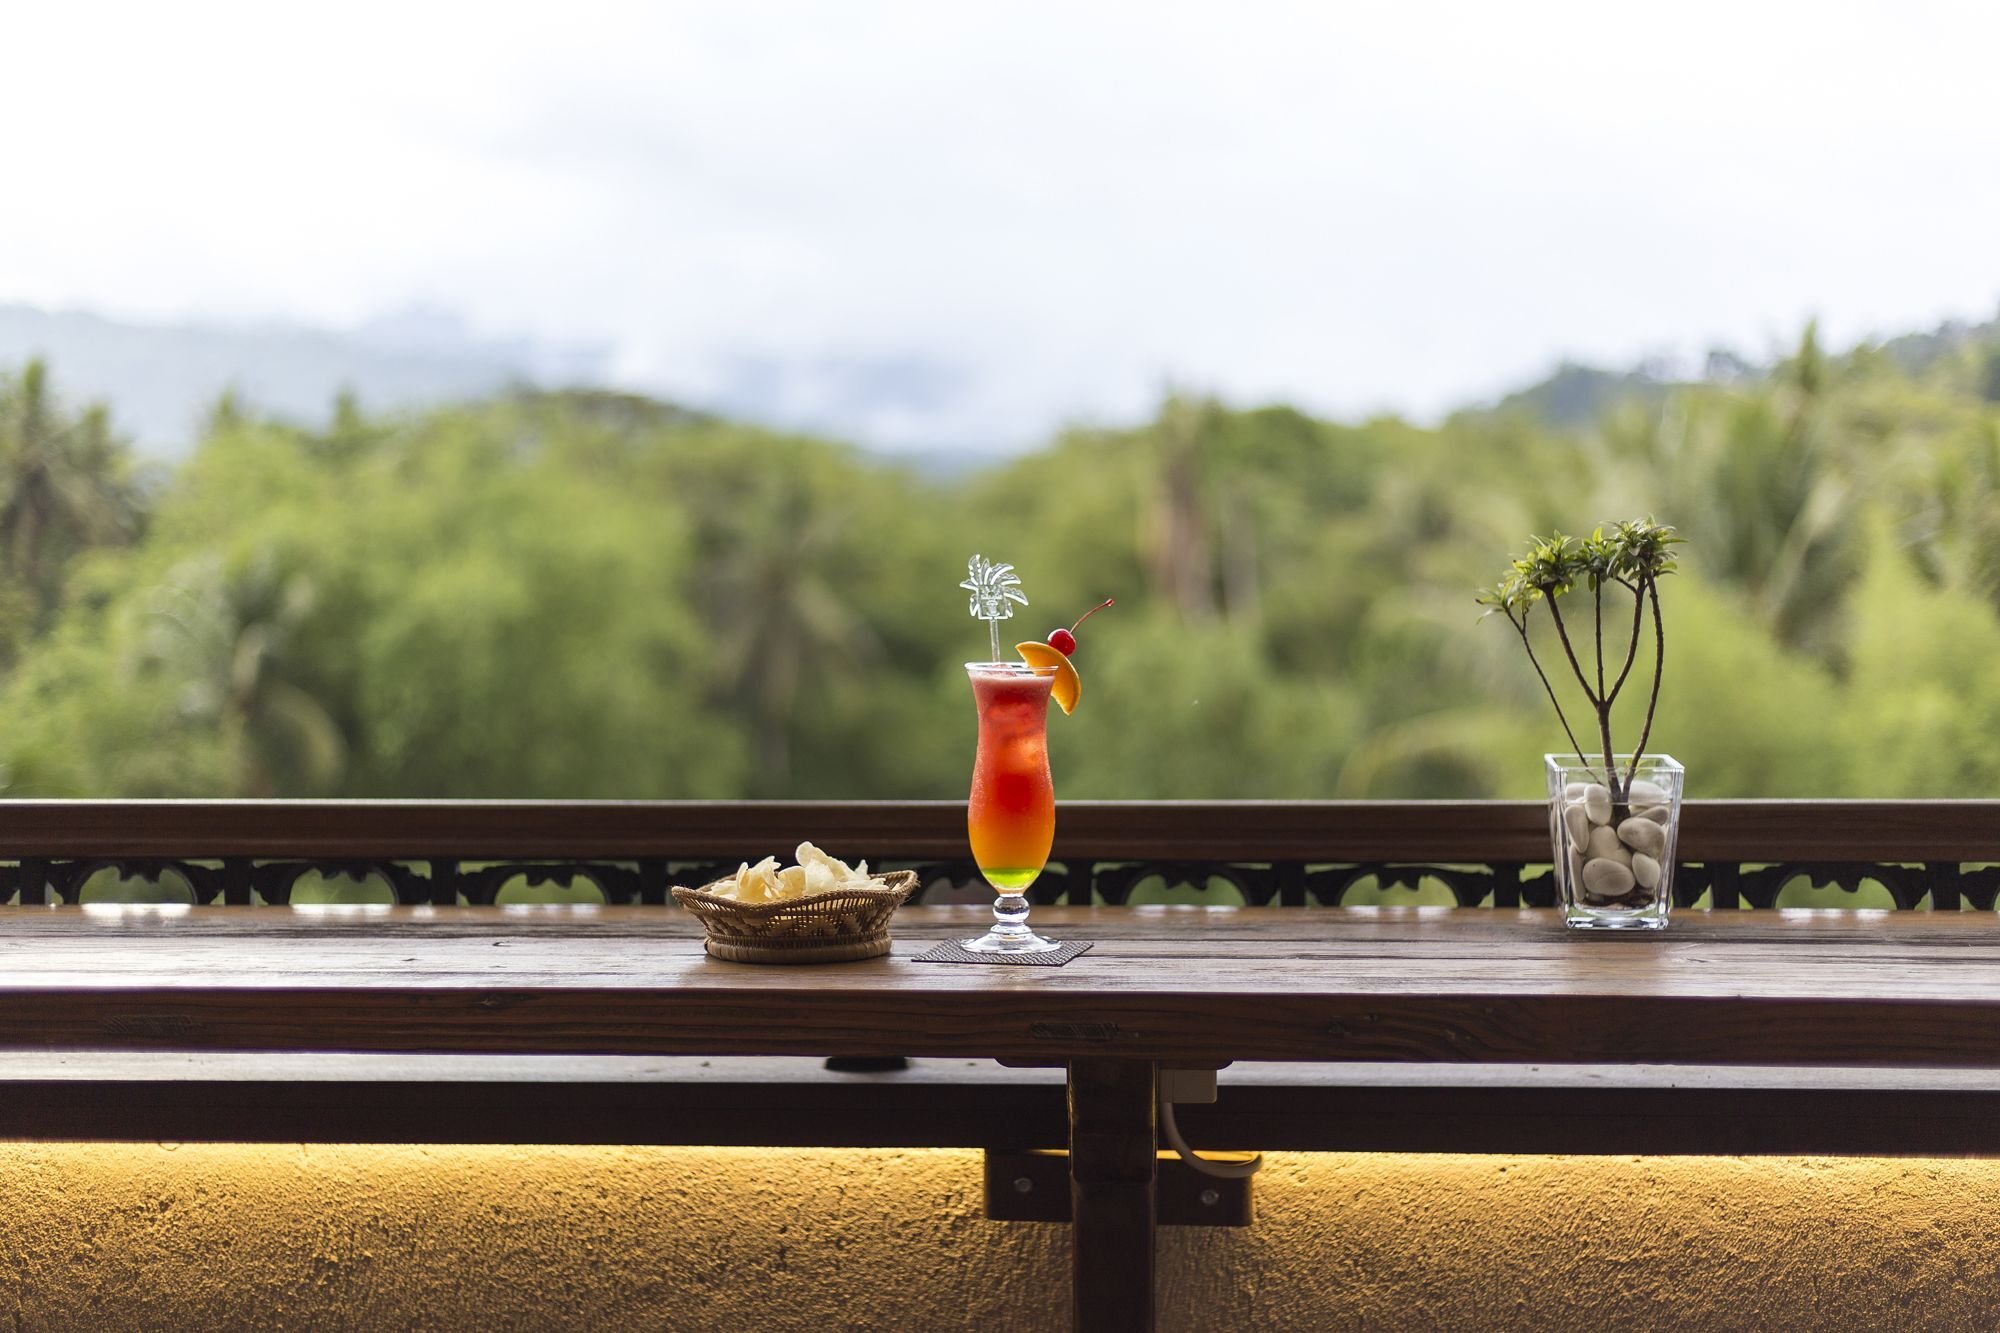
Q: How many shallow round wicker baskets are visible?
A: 1